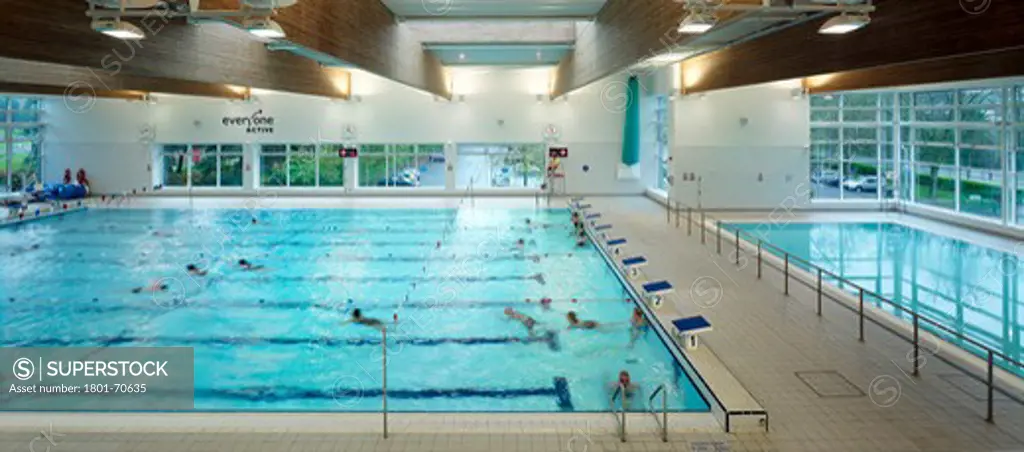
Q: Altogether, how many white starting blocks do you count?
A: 8